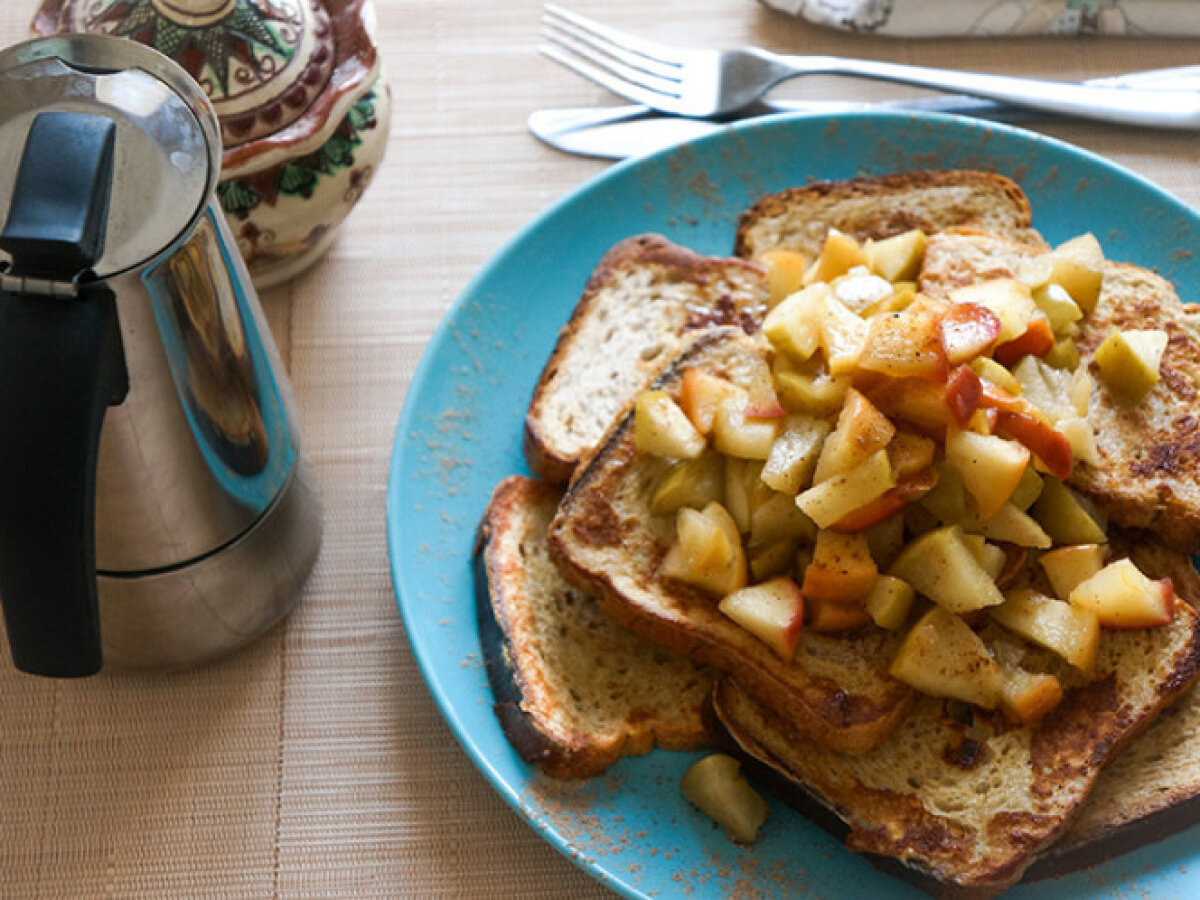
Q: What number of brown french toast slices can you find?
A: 7